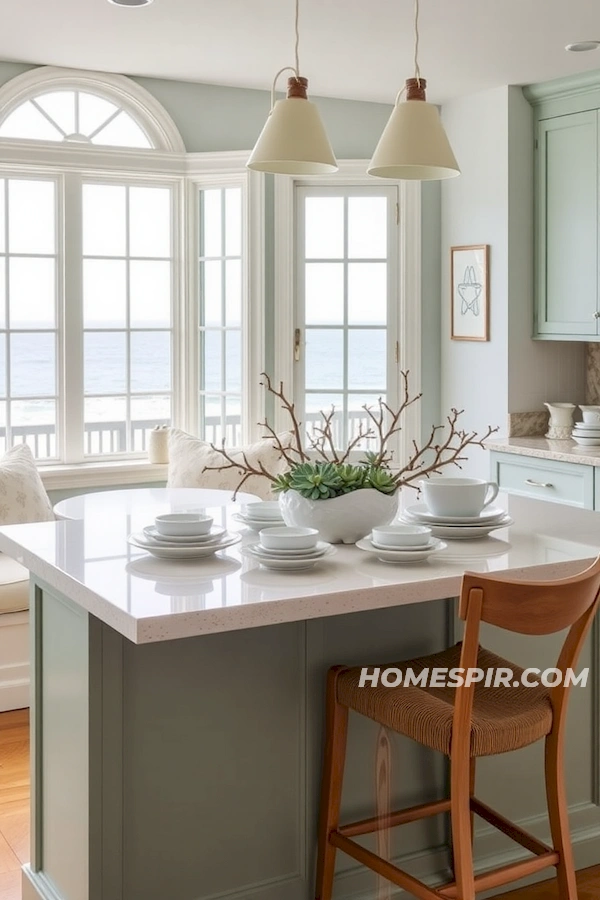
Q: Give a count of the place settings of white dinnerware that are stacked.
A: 5